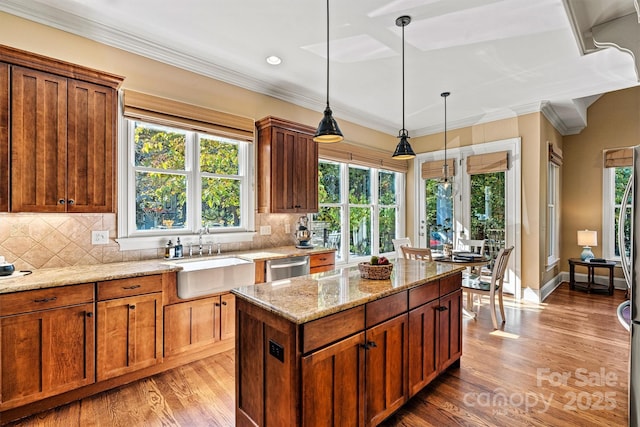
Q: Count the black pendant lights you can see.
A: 2